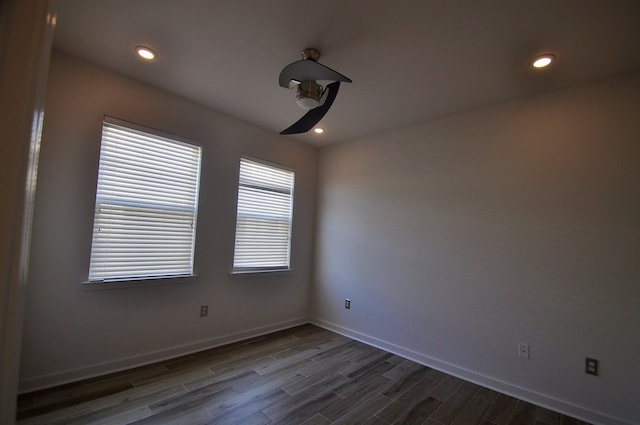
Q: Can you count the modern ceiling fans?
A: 1